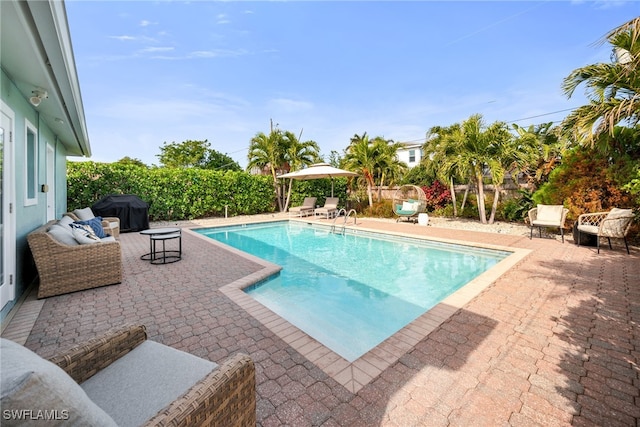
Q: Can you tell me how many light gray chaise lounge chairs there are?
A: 2